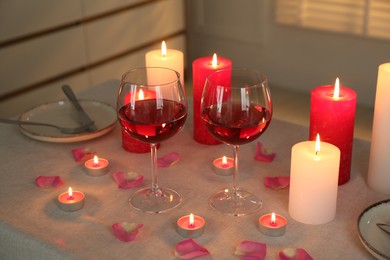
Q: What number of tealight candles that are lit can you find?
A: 5